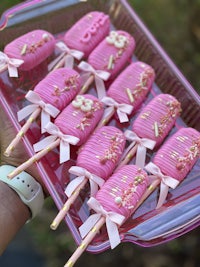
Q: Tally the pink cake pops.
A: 10